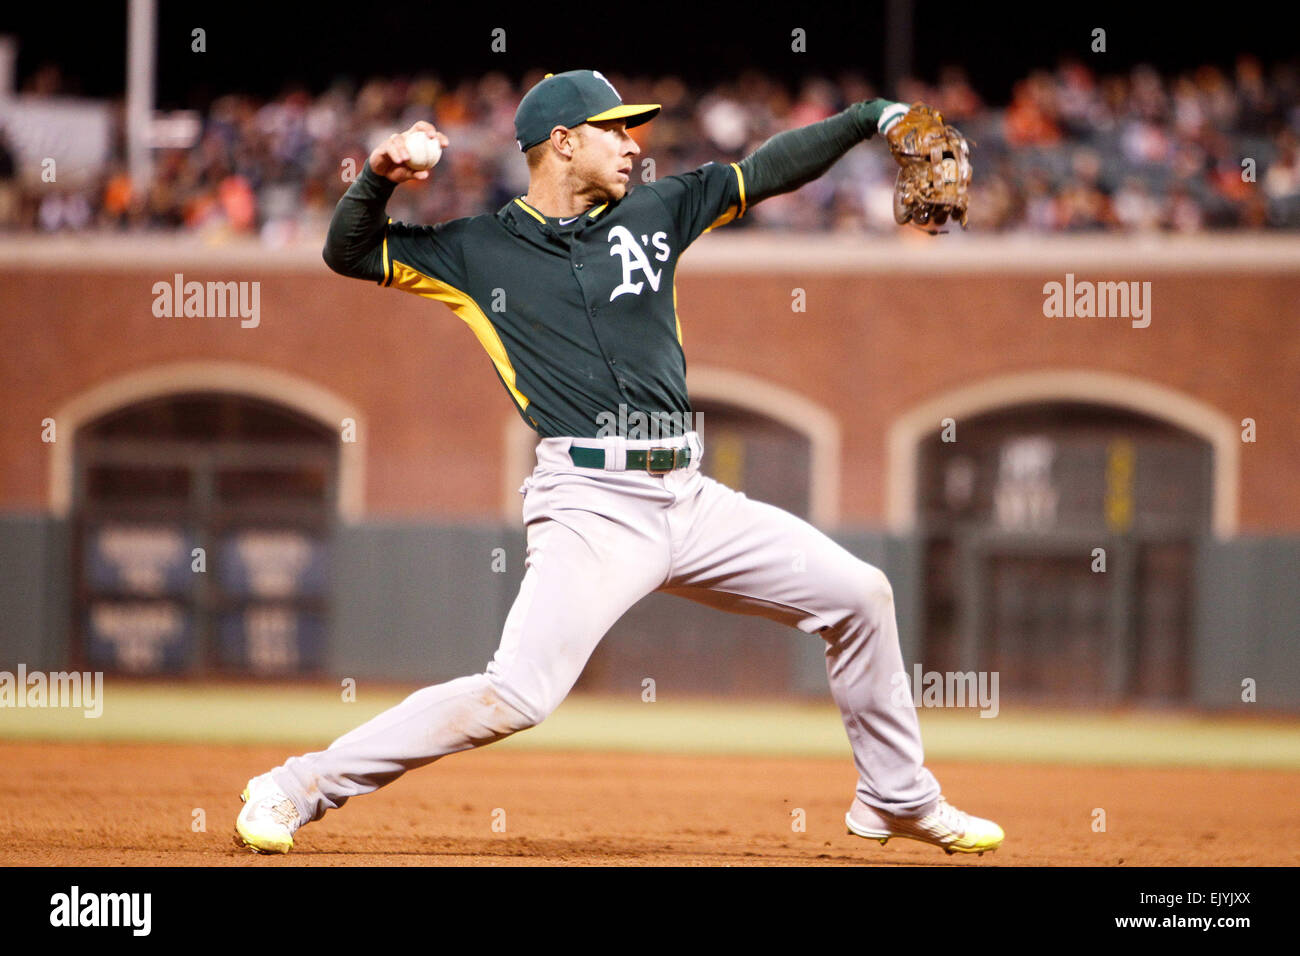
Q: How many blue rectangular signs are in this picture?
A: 4